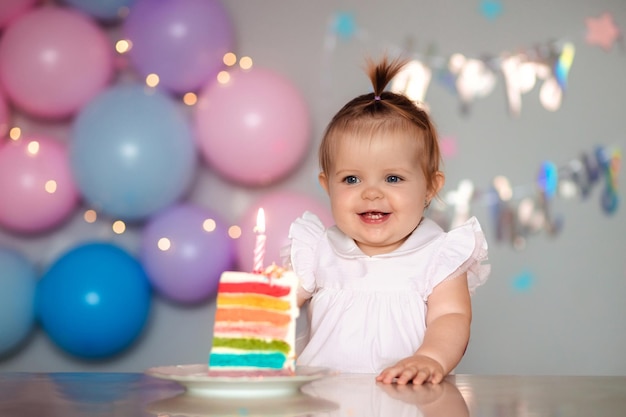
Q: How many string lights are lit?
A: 14